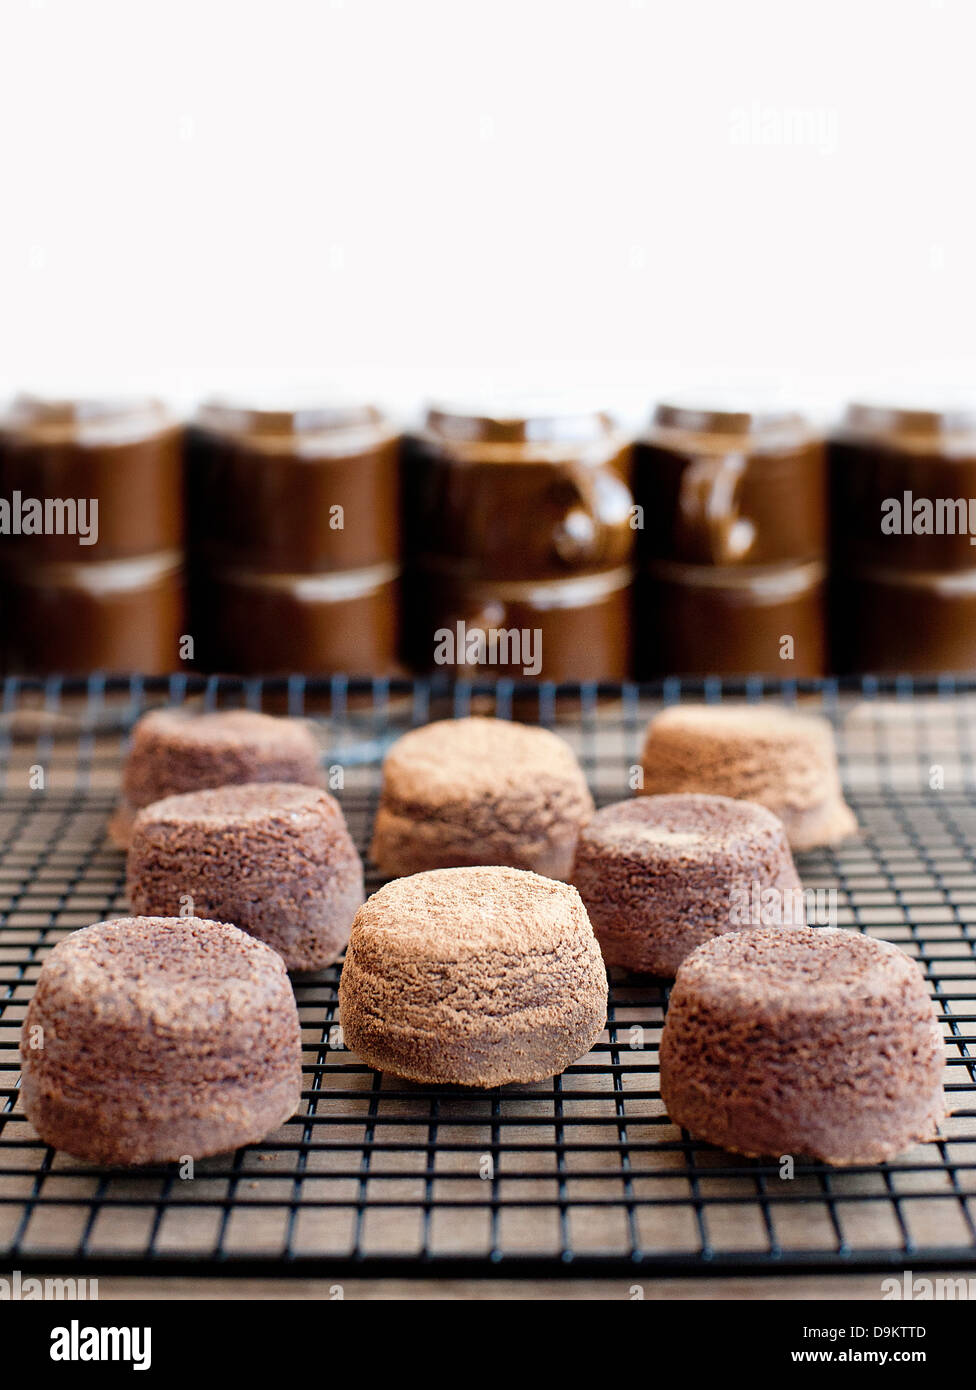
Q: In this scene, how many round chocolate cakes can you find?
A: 8